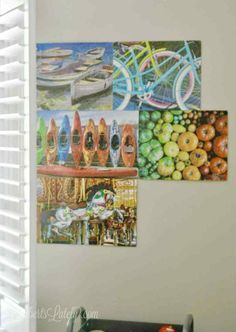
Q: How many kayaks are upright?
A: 8